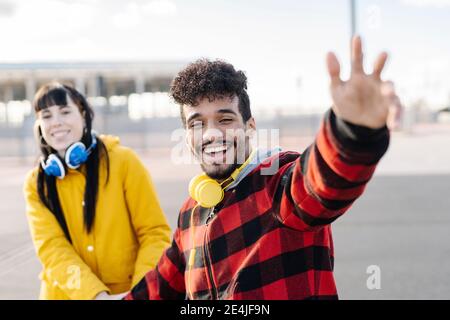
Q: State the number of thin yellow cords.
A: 1